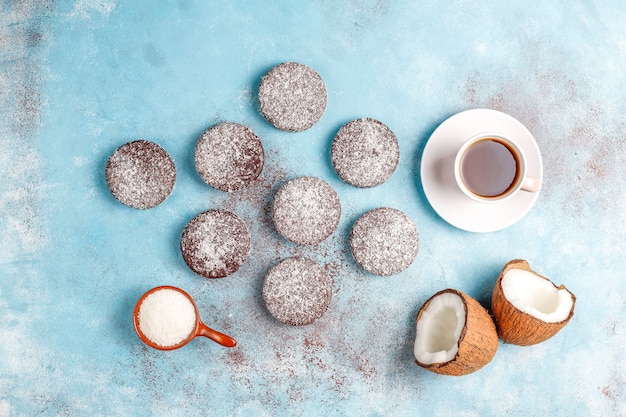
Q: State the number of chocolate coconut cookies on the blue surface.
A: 8